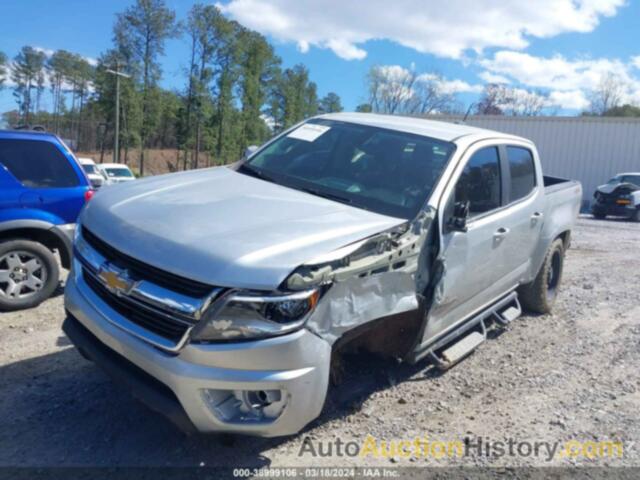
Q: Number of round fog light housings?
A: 1